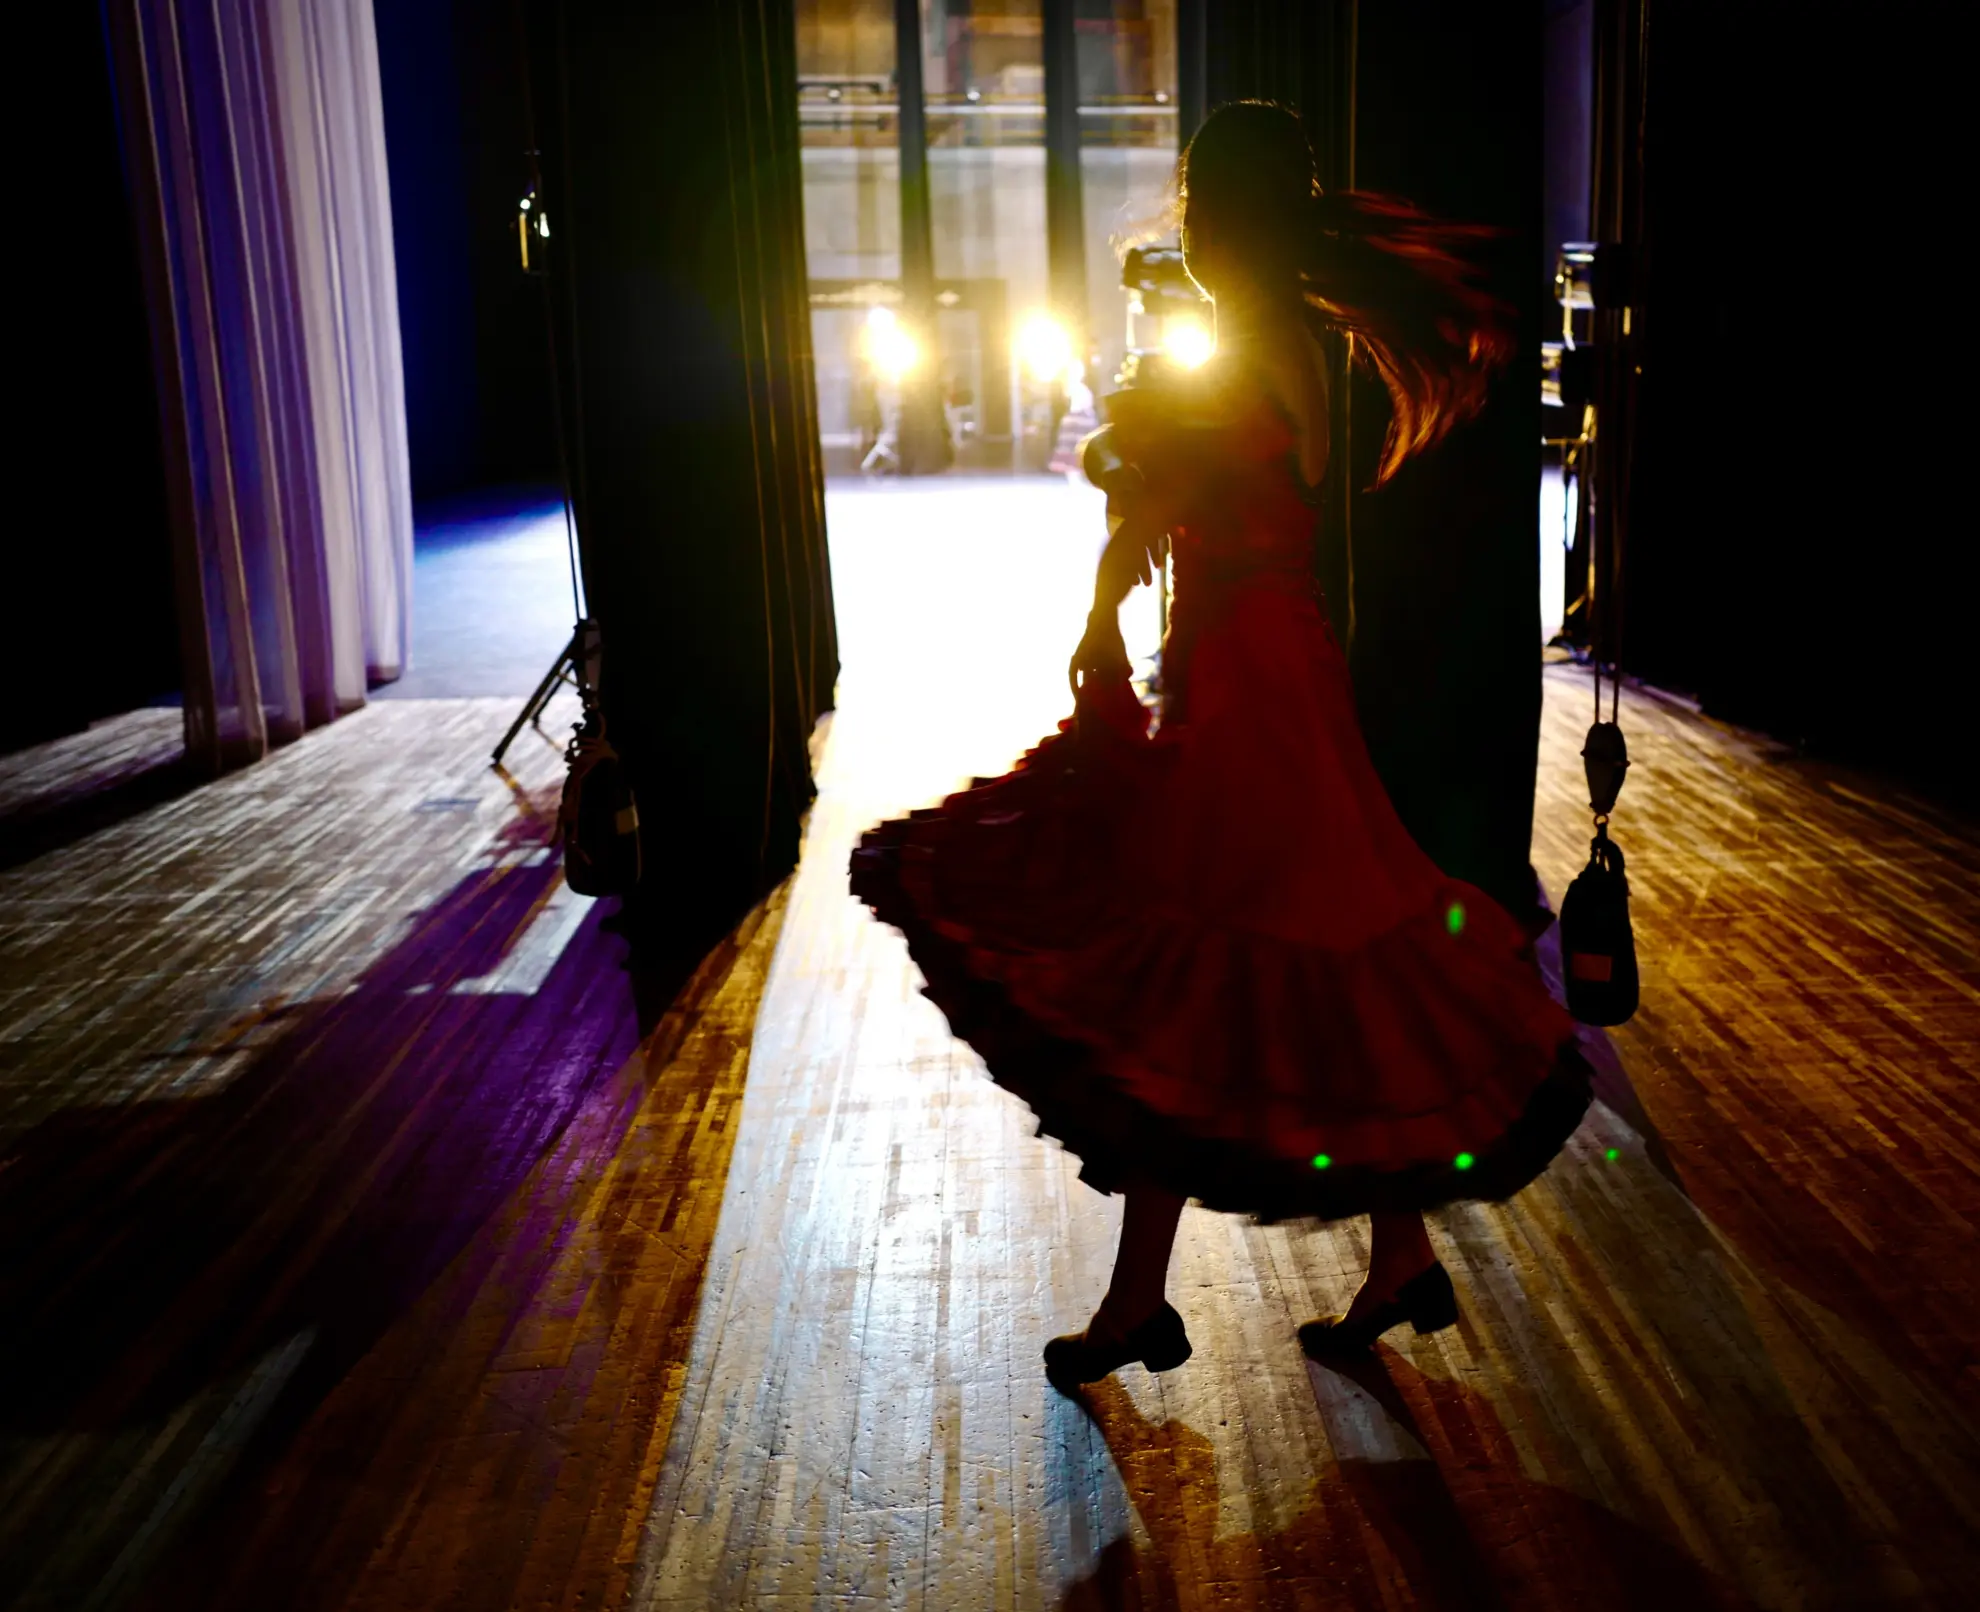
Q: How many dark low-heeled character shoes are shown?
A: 2